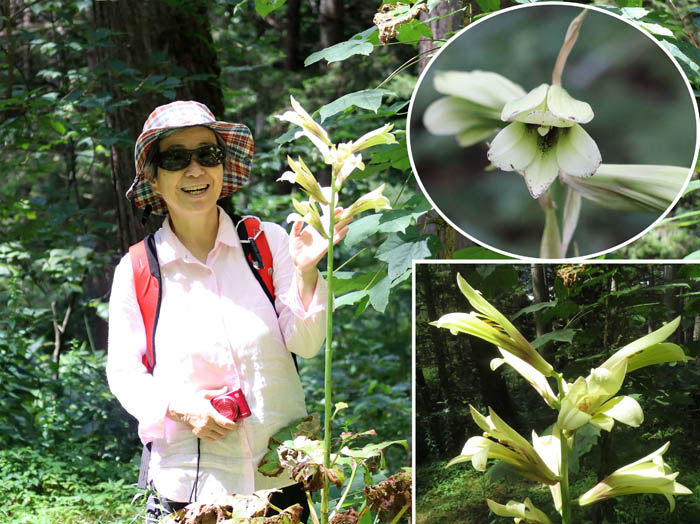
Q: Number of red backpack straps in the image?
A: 2